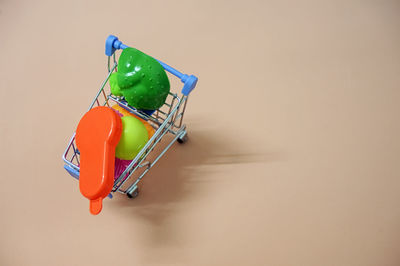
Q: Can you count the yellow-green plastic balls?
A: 1